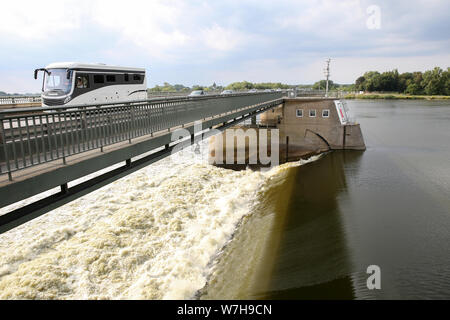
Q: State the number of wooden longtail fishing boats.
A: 0